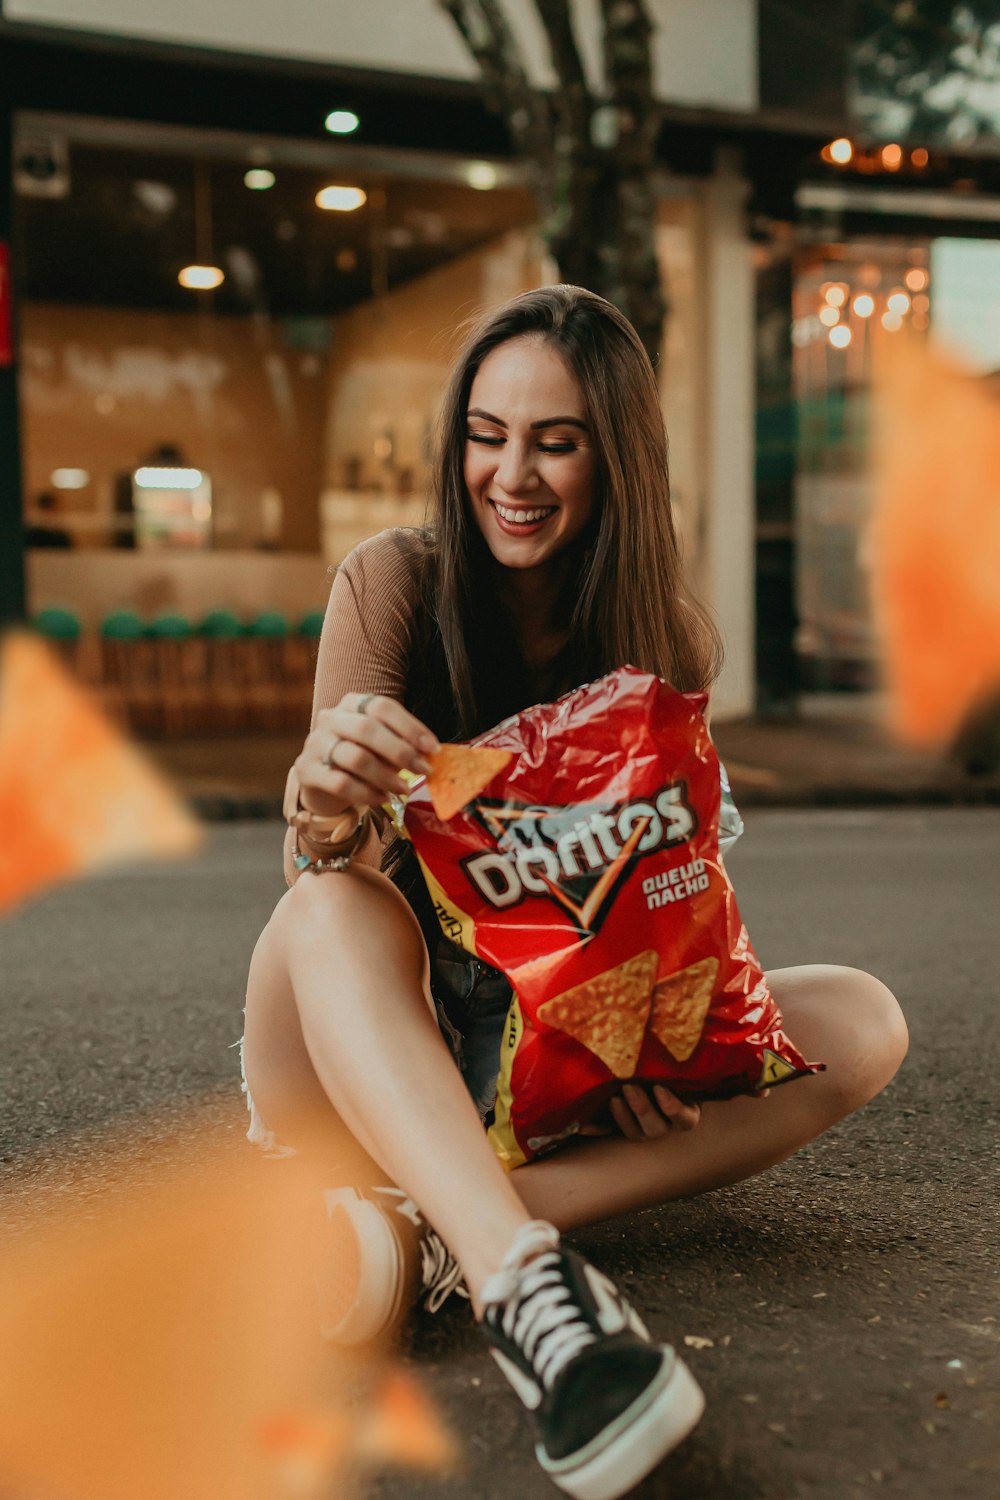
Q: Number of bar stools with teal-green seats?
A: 6